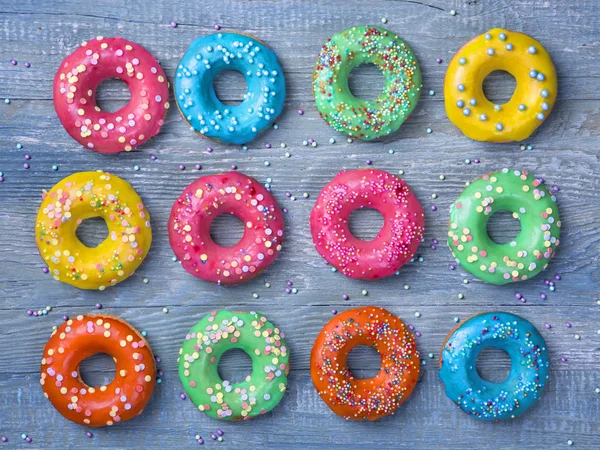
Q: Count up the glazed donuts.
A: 12